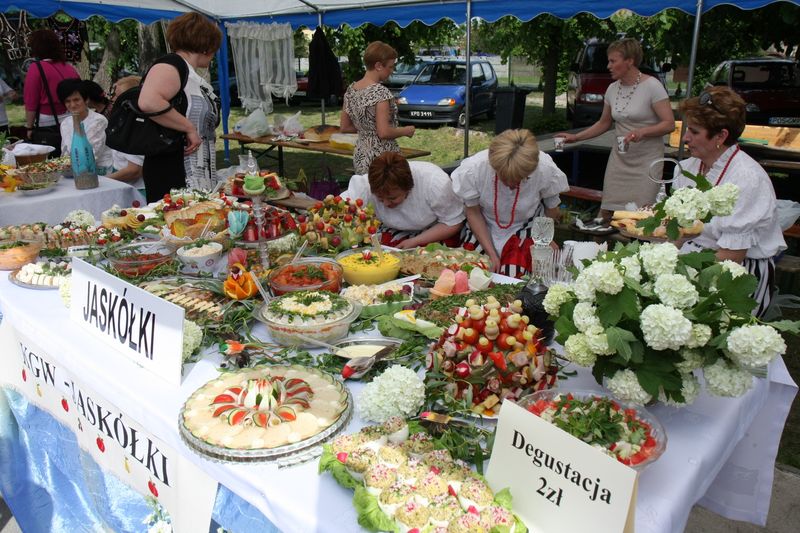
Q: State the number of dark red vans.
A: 2